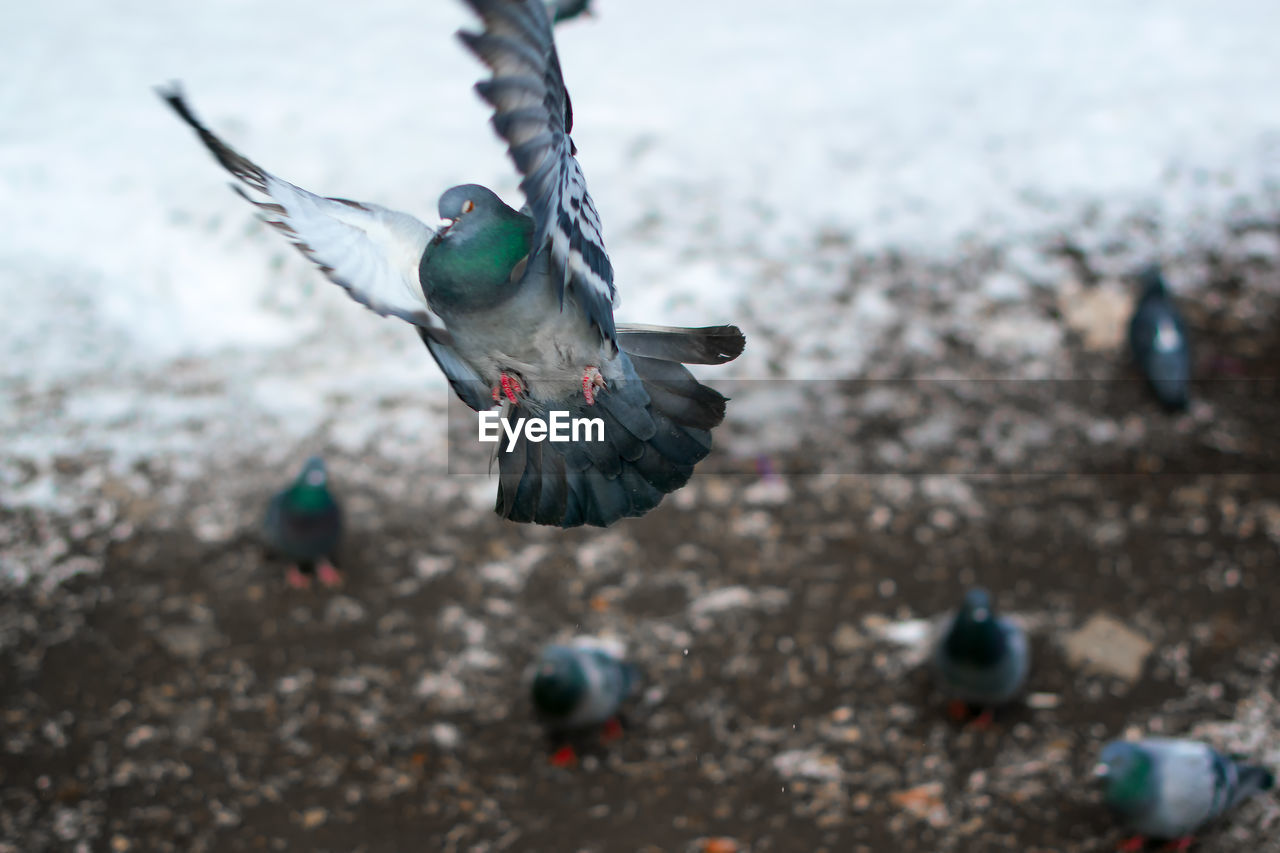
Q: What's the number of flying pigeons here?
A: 1